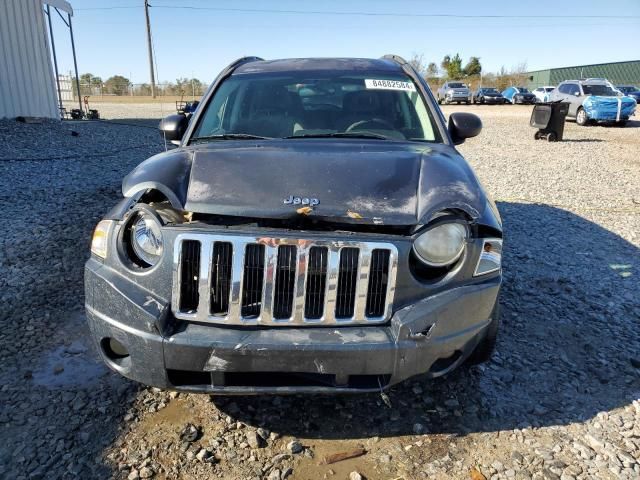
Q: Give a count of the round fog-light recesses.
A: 2